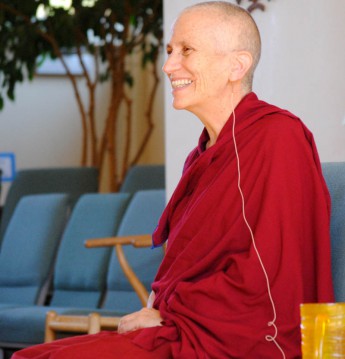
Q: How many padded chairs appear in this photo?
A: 6